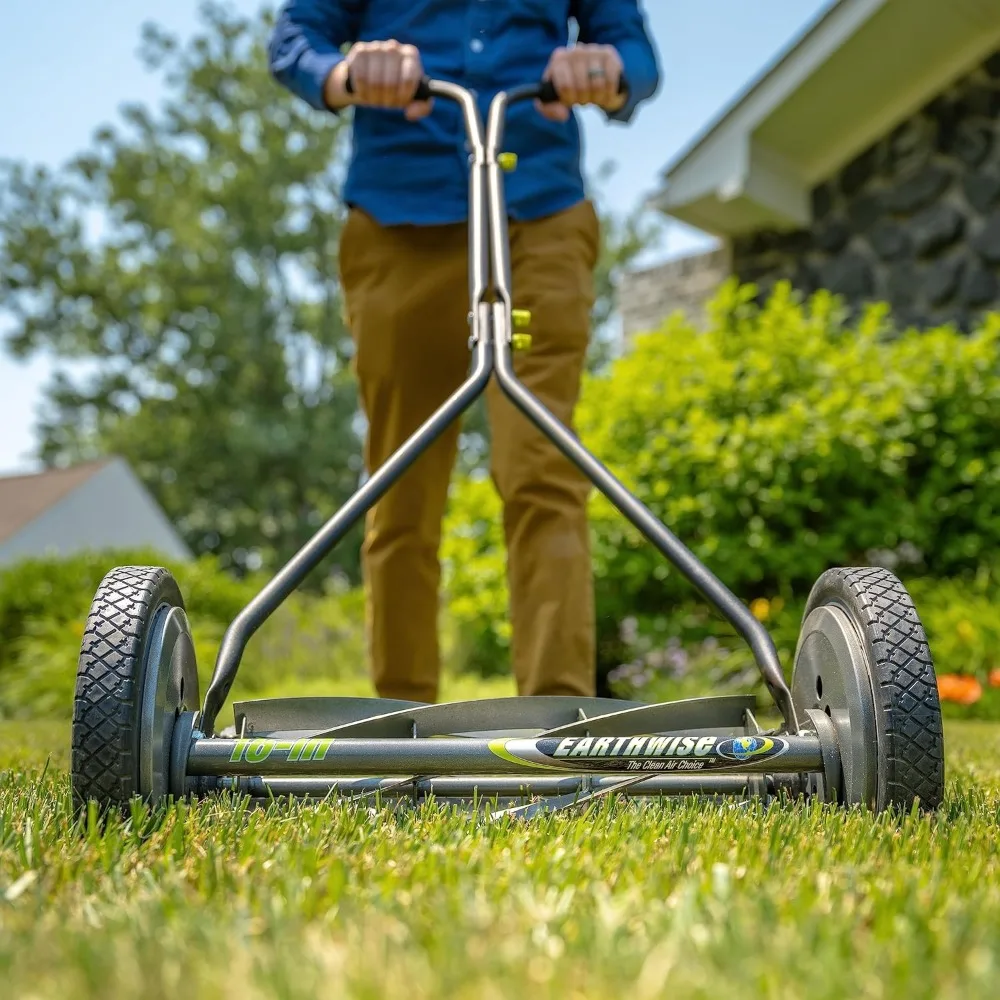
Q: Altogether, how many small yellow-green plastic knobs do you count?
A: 3